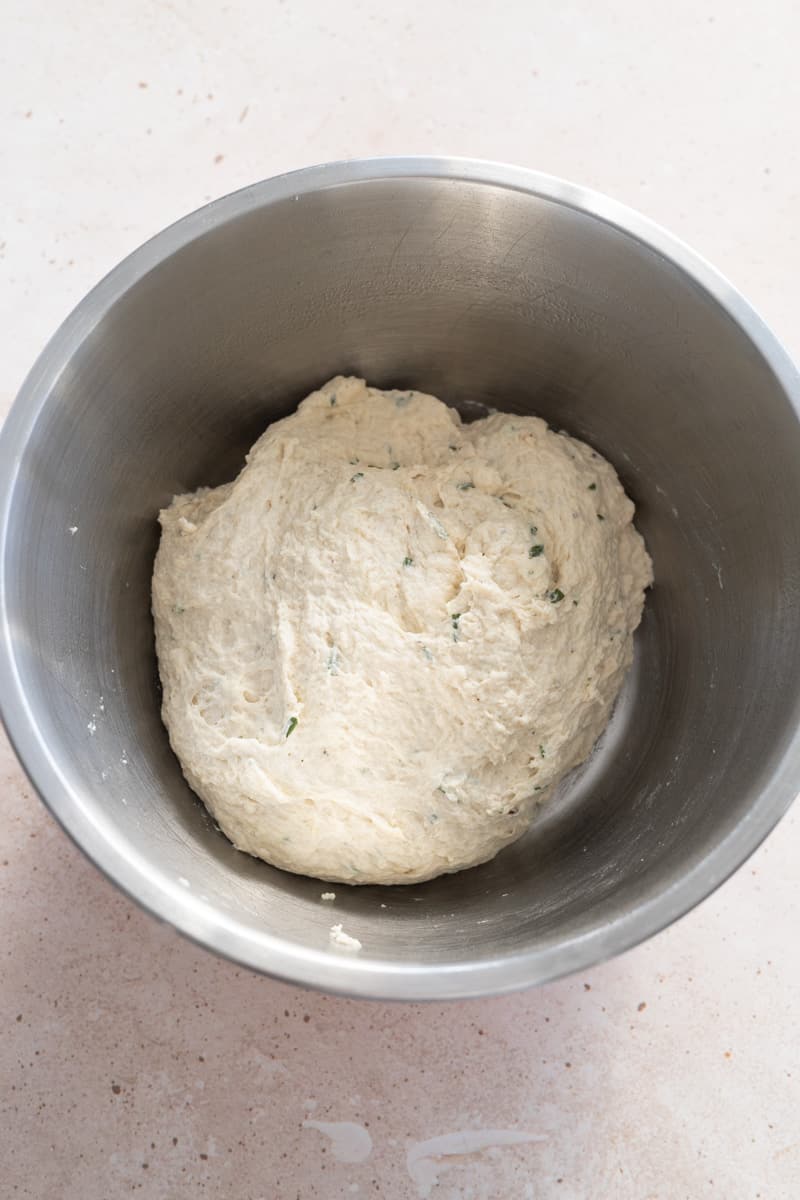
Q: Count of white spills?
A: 2